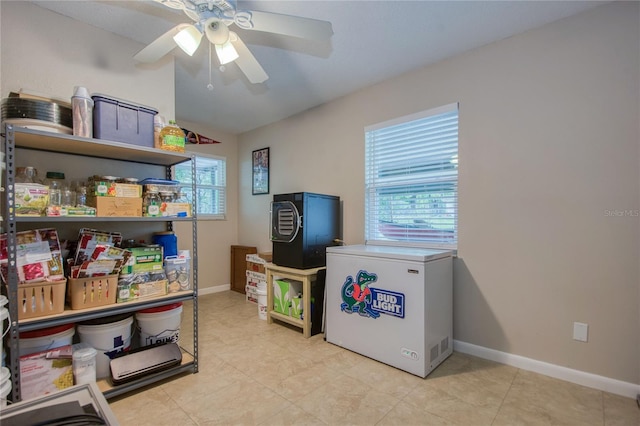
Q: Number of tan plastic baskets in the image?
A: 2